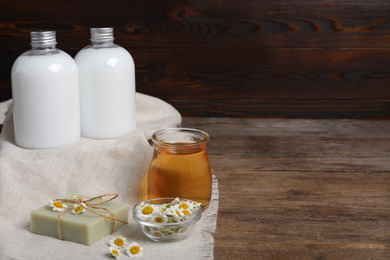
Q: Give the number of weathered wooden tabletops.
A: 1